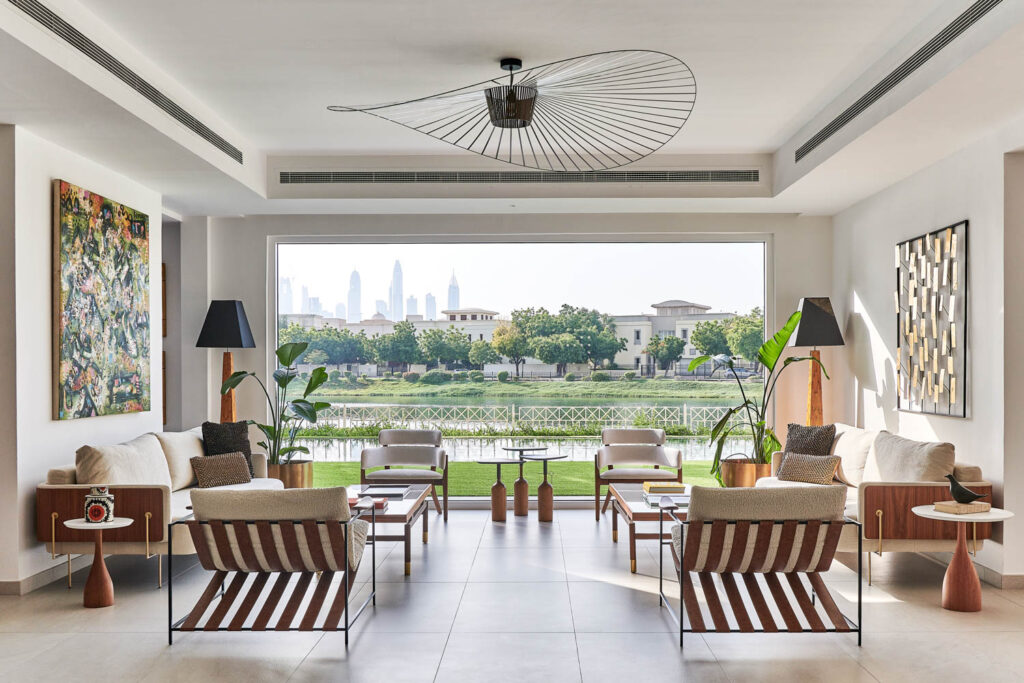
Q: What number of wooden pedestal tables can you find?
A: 5